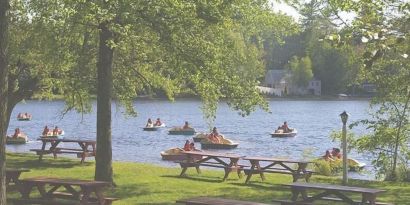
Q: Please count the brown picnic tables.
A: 7